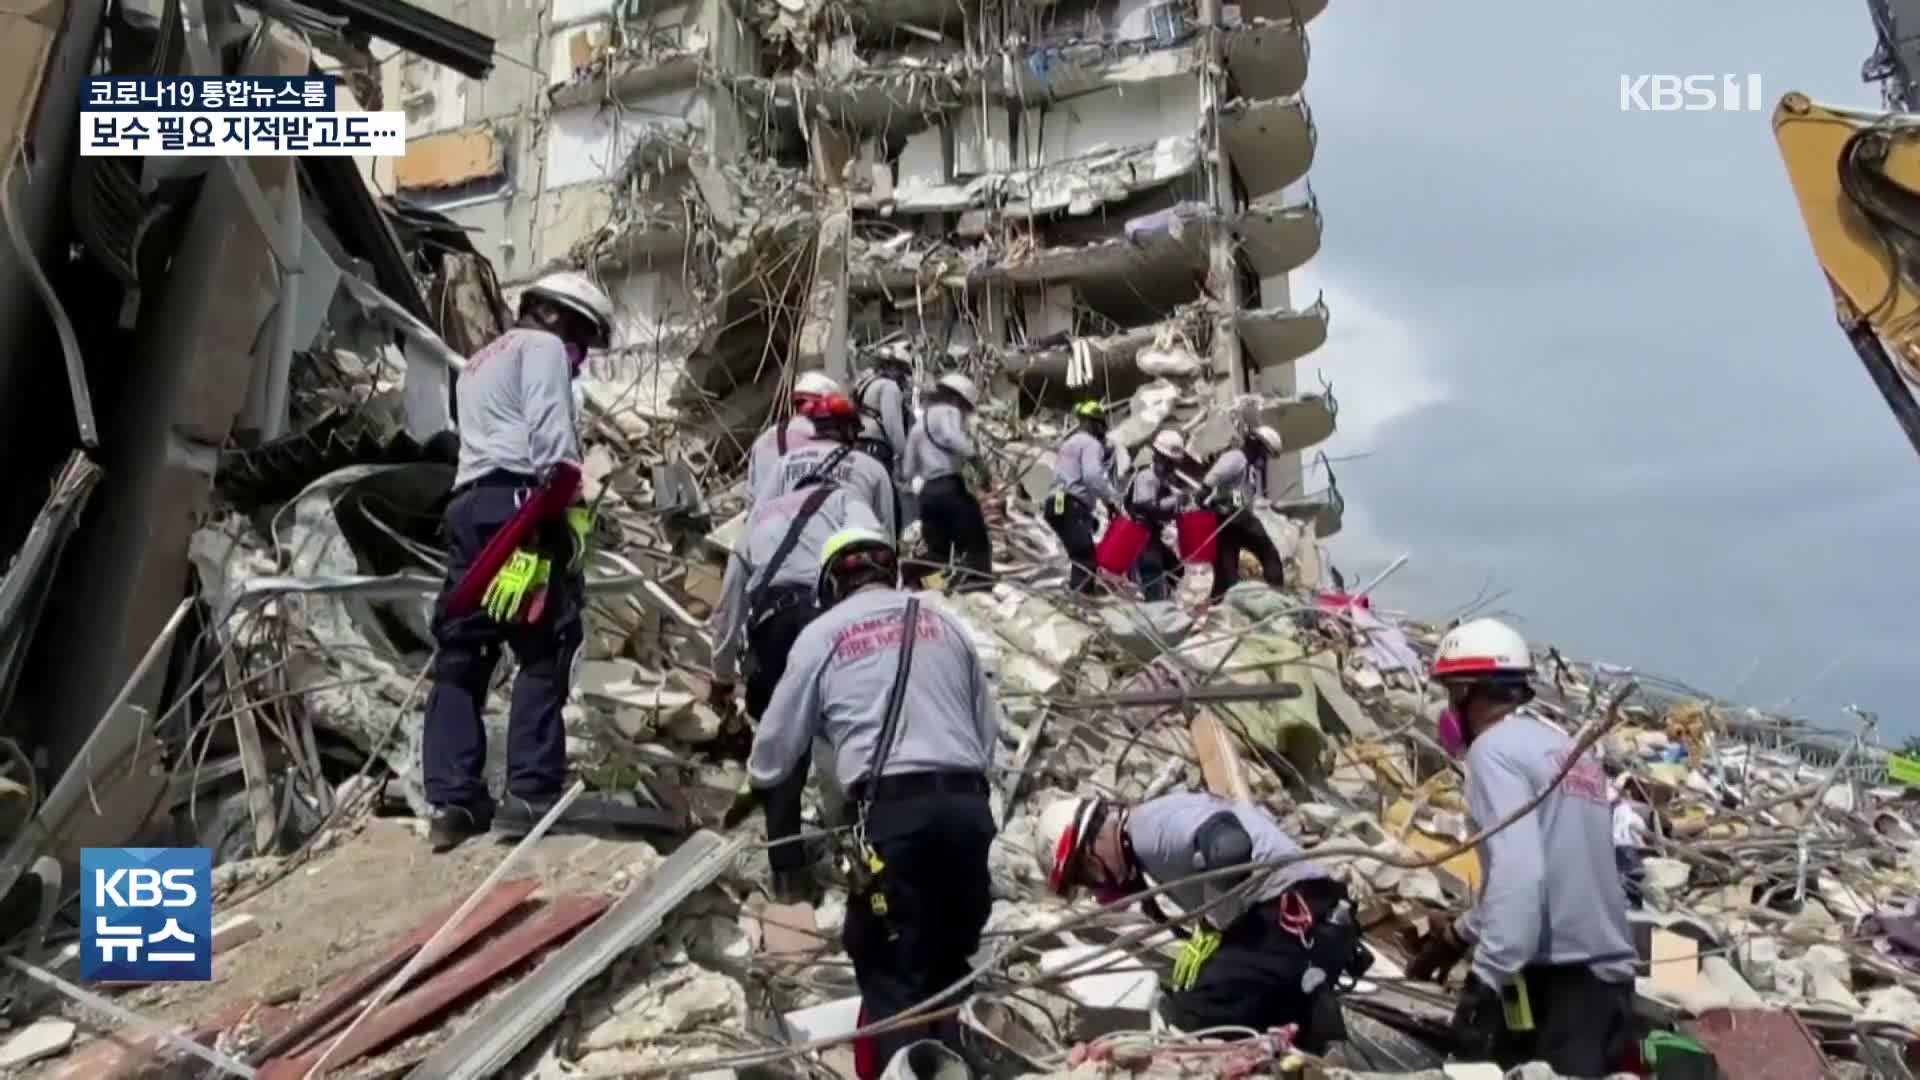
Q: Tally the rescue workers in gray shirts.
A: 12